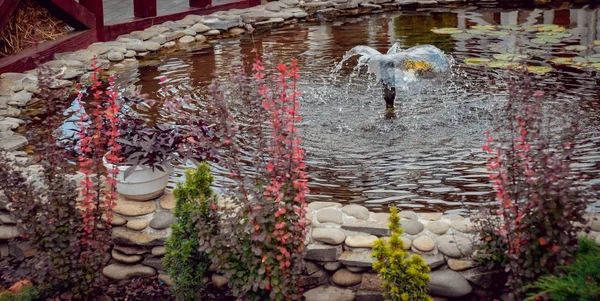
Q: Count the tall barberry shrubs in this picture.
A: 3